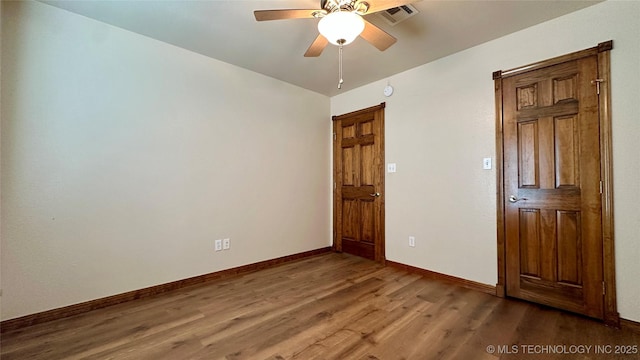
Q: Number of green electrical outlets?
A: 0